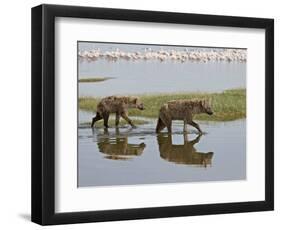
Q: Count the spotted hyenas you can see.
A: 2